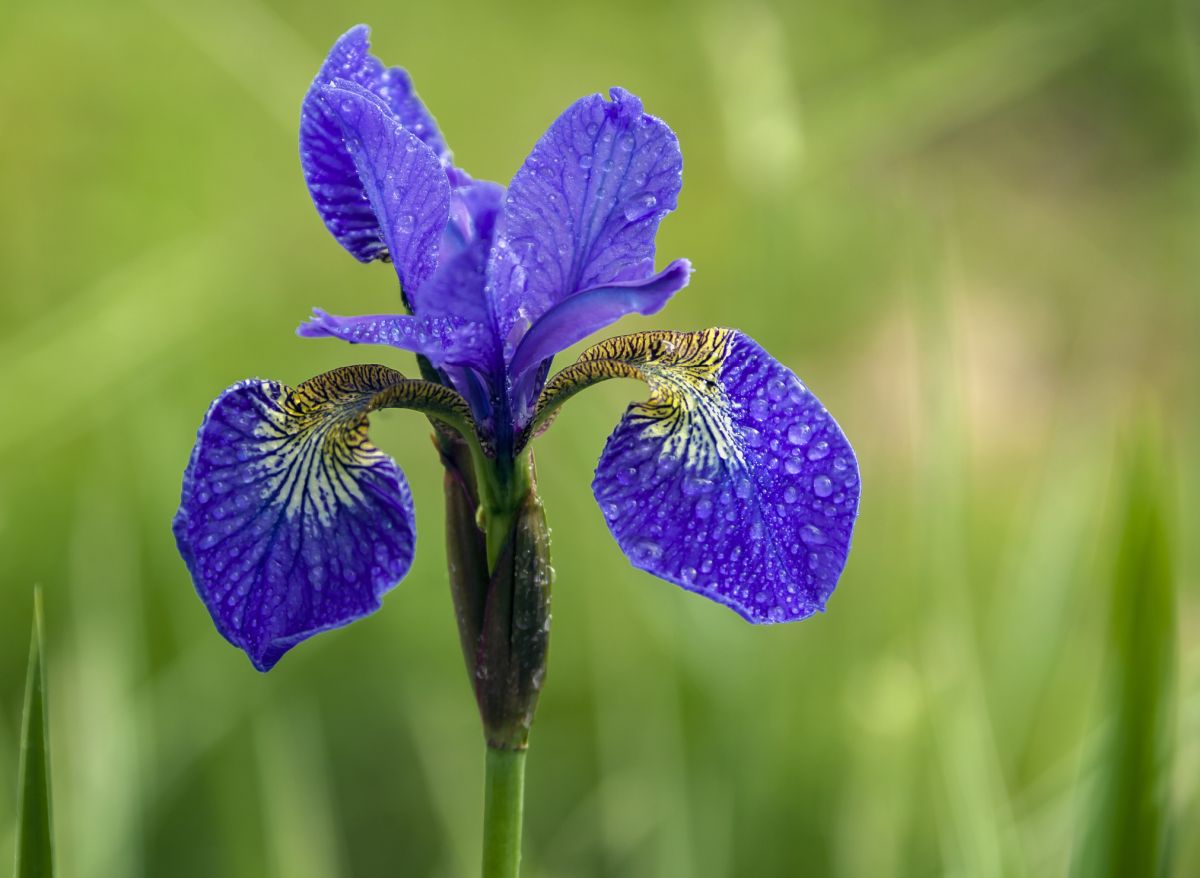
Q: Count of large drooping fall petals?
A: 2